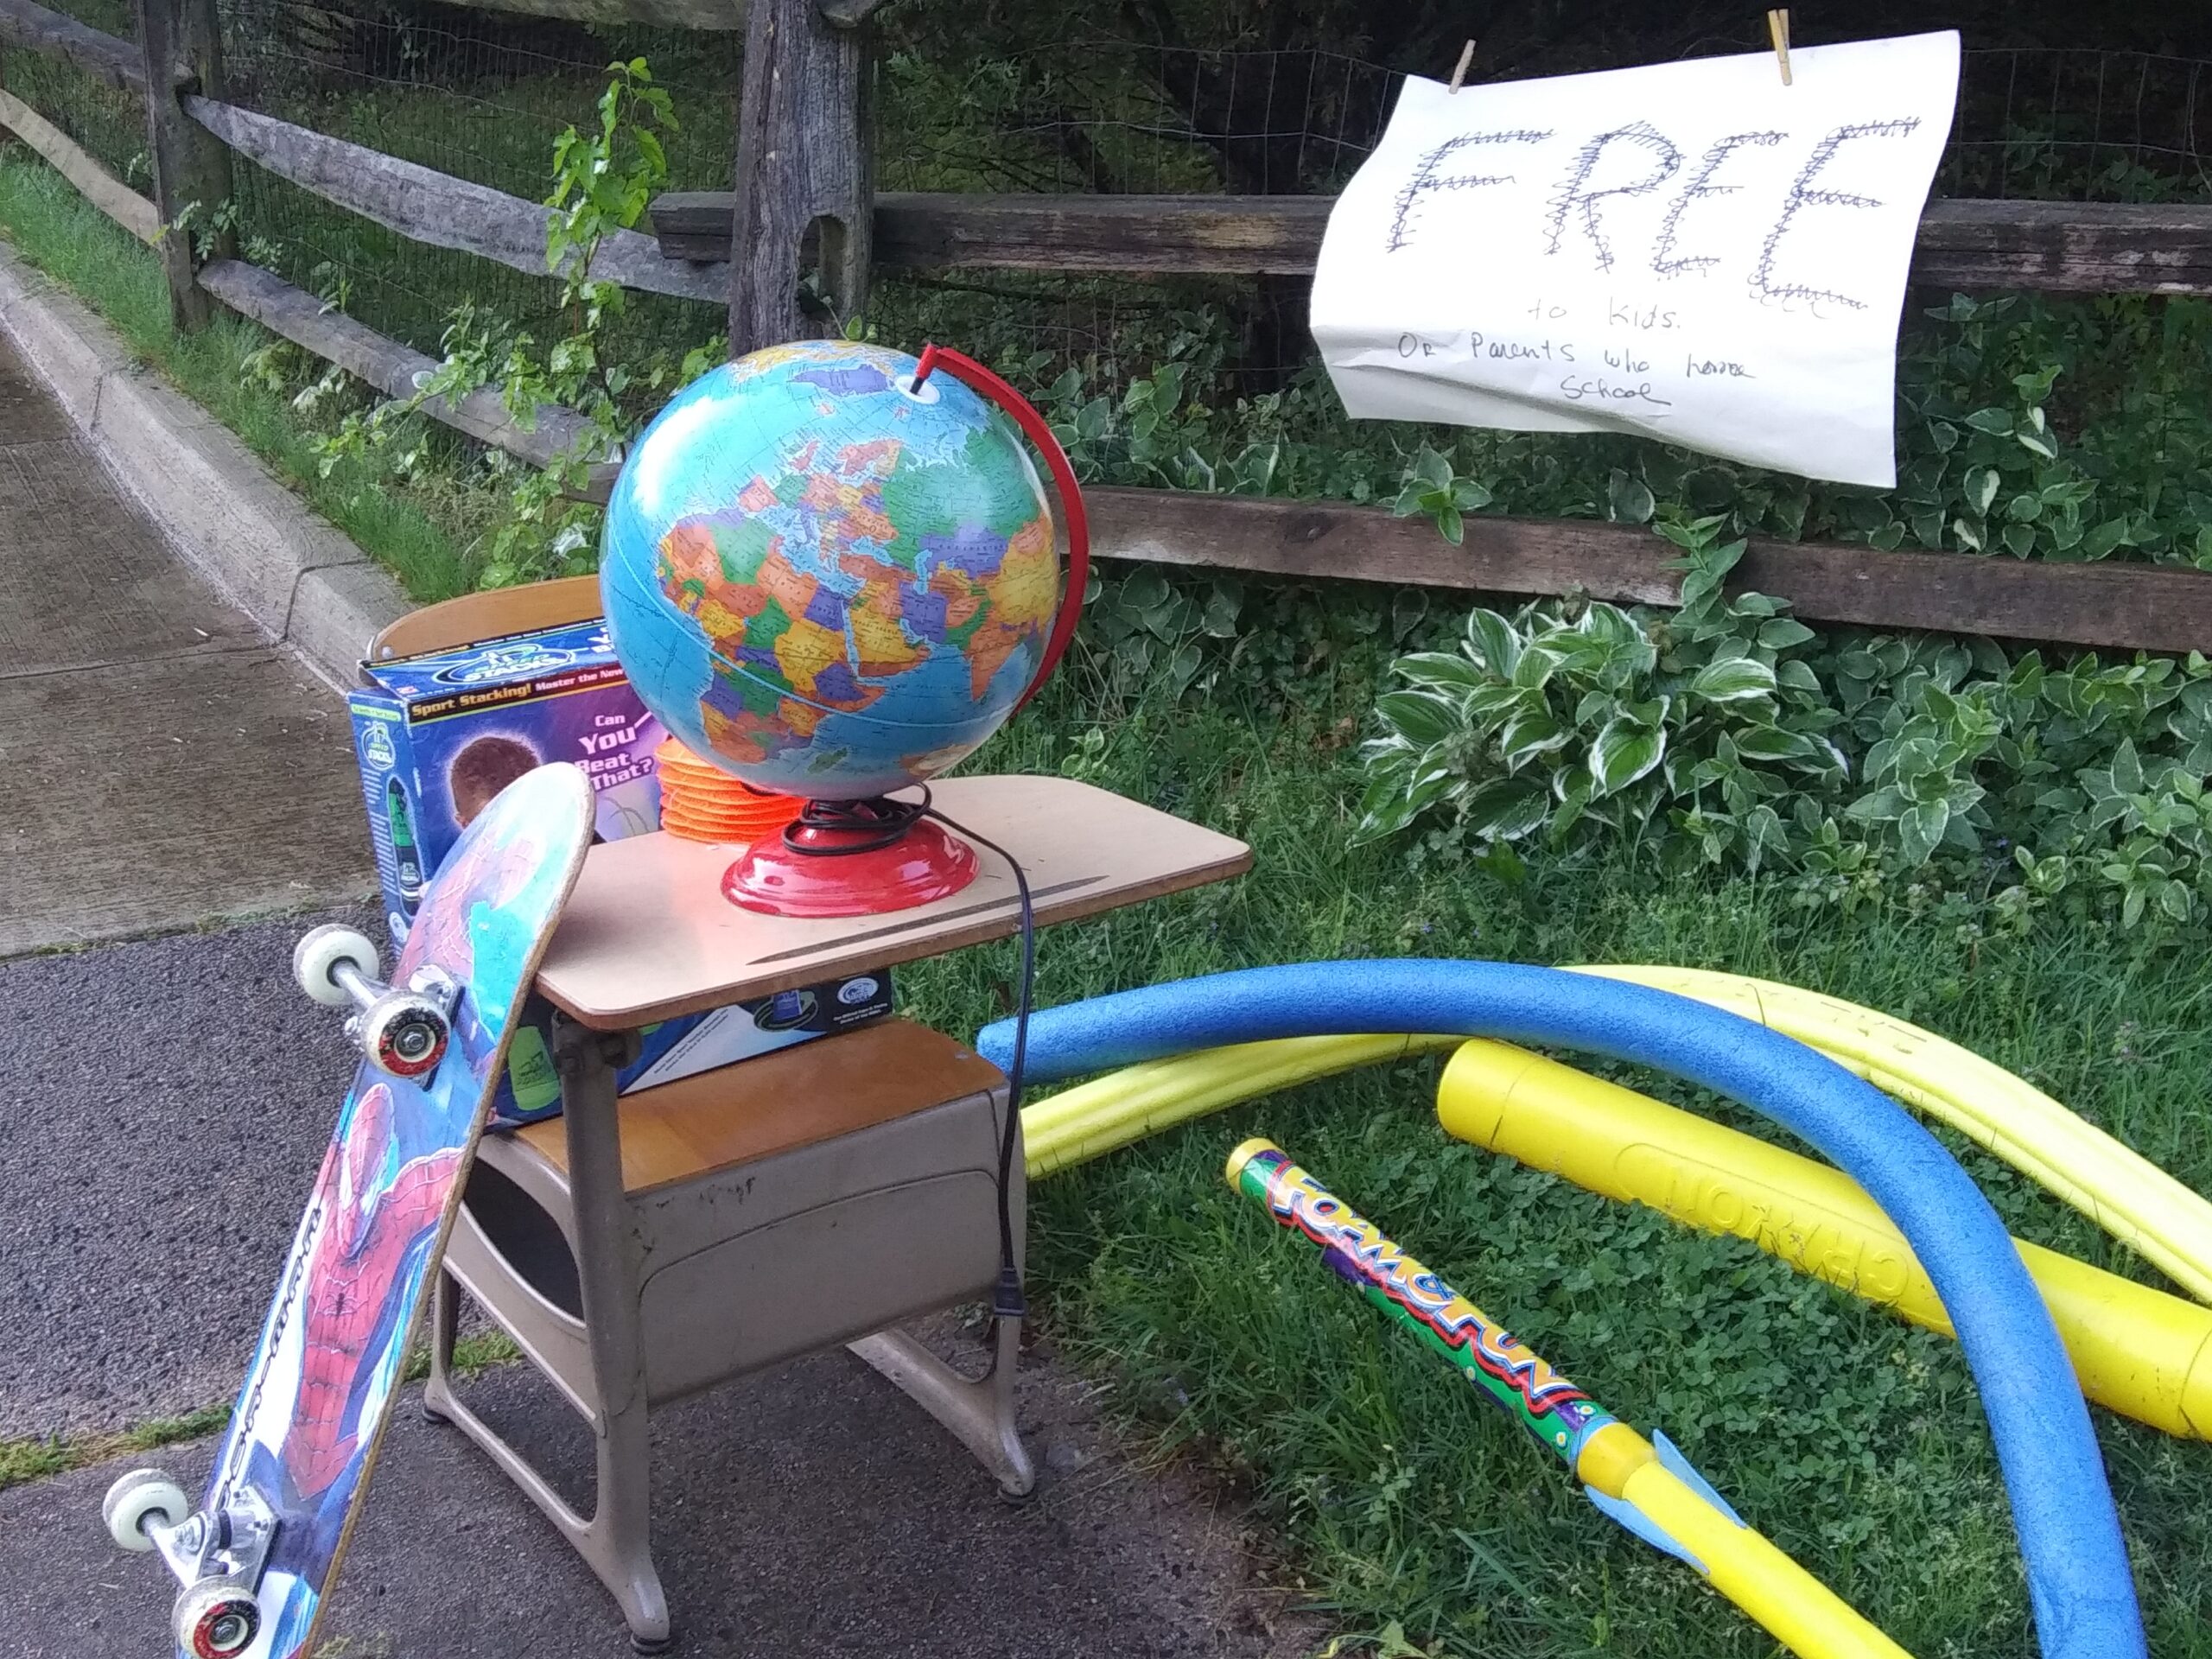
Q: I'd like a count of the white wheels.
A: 4